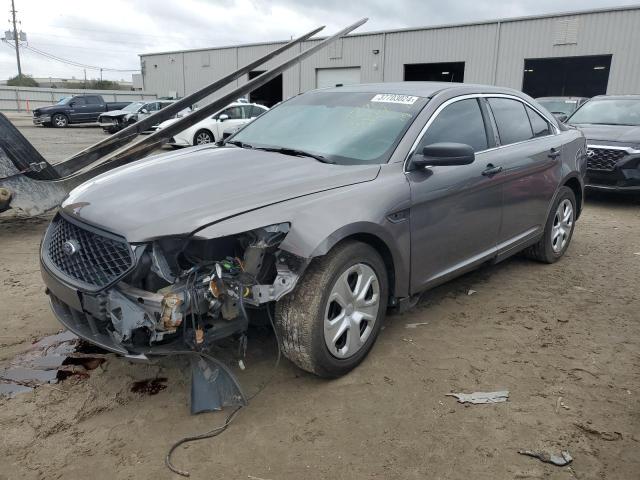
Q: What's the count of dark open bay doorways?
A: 3